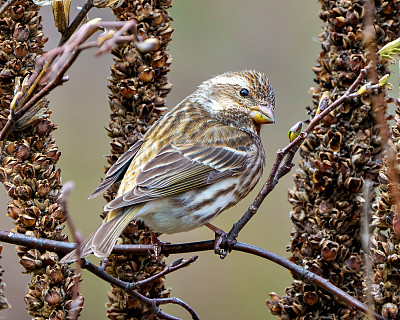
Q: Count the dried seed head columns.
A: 4